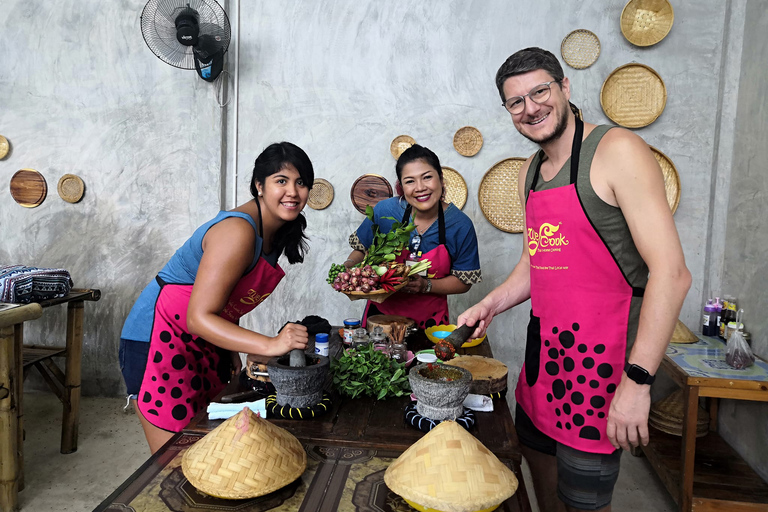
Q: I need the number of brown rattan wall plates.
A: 11